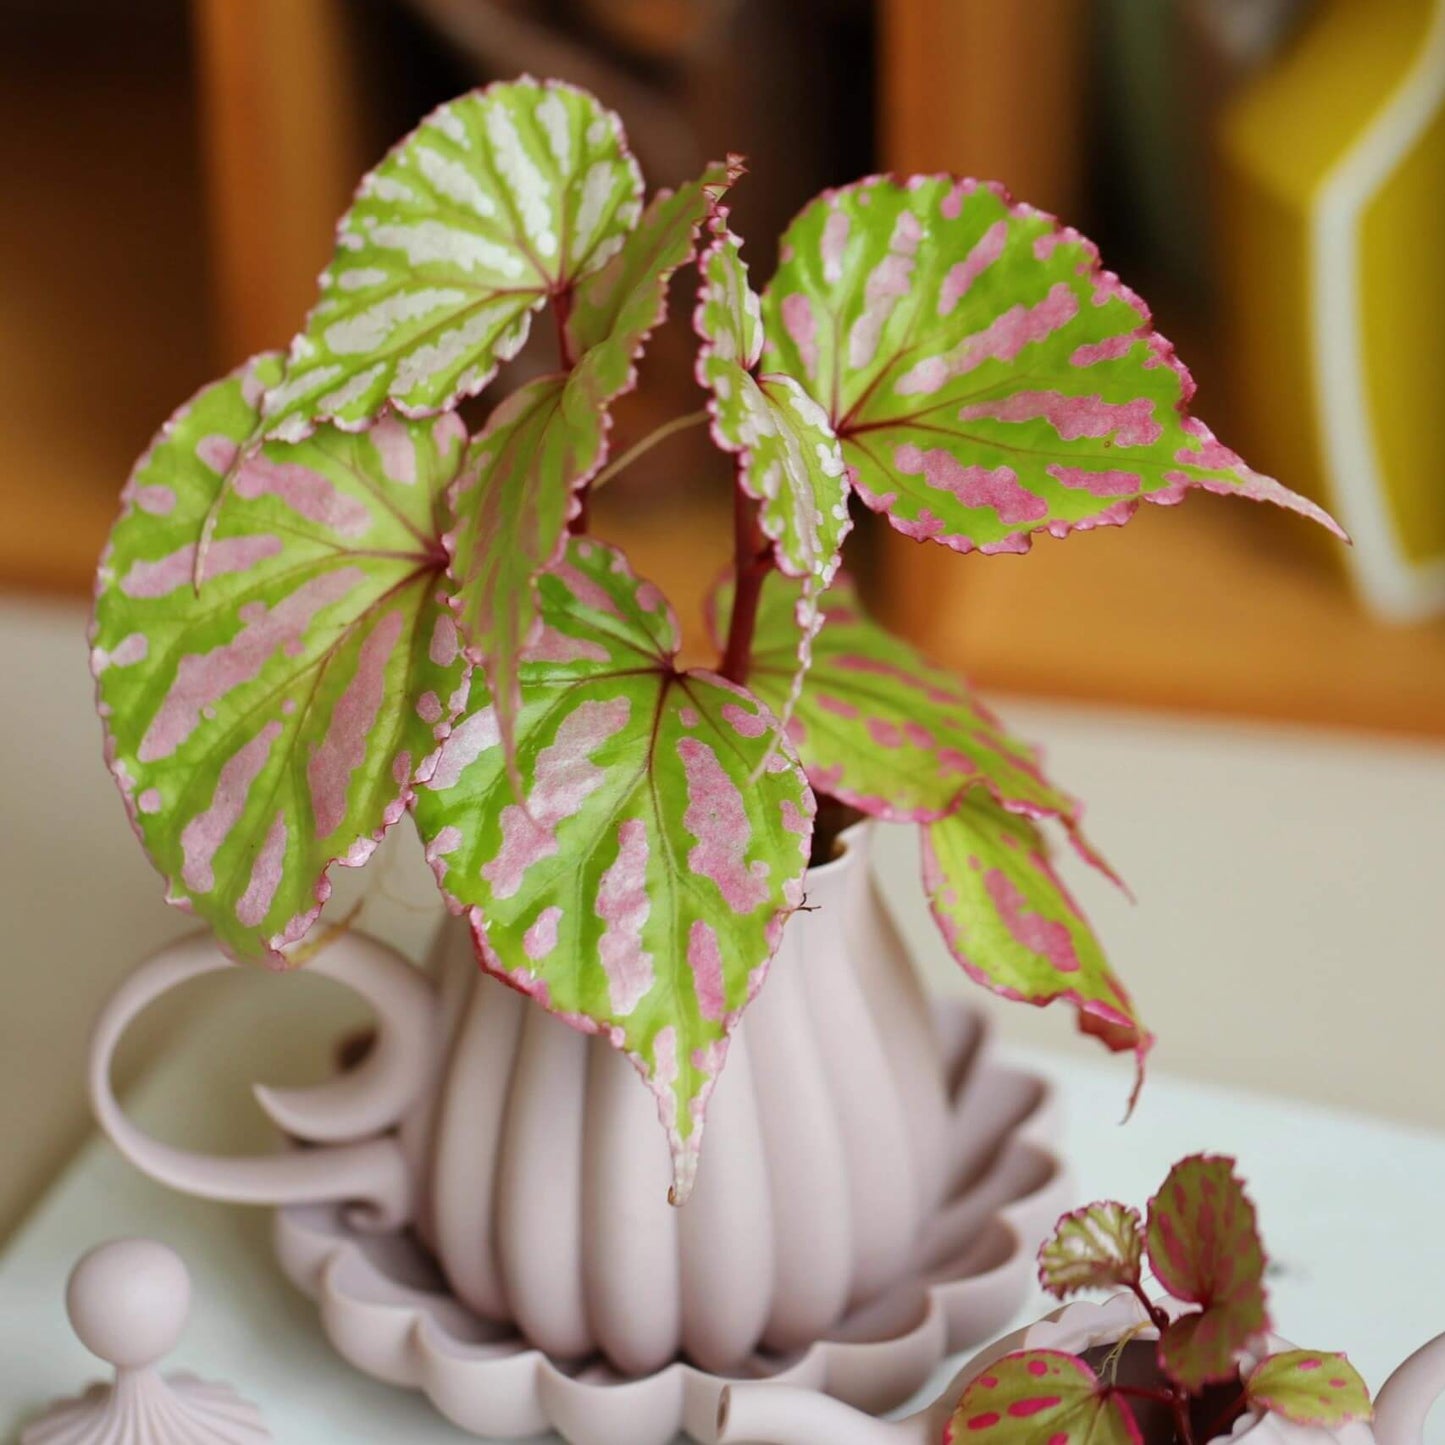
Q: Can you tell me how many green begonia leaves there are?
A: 12